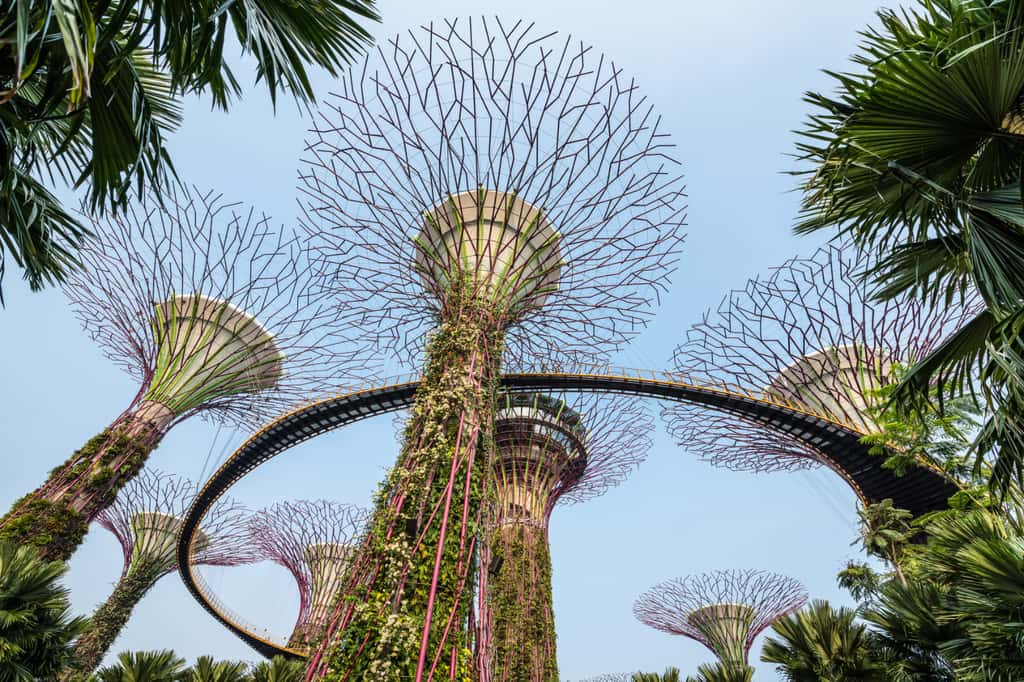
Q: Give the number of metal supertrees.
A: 7